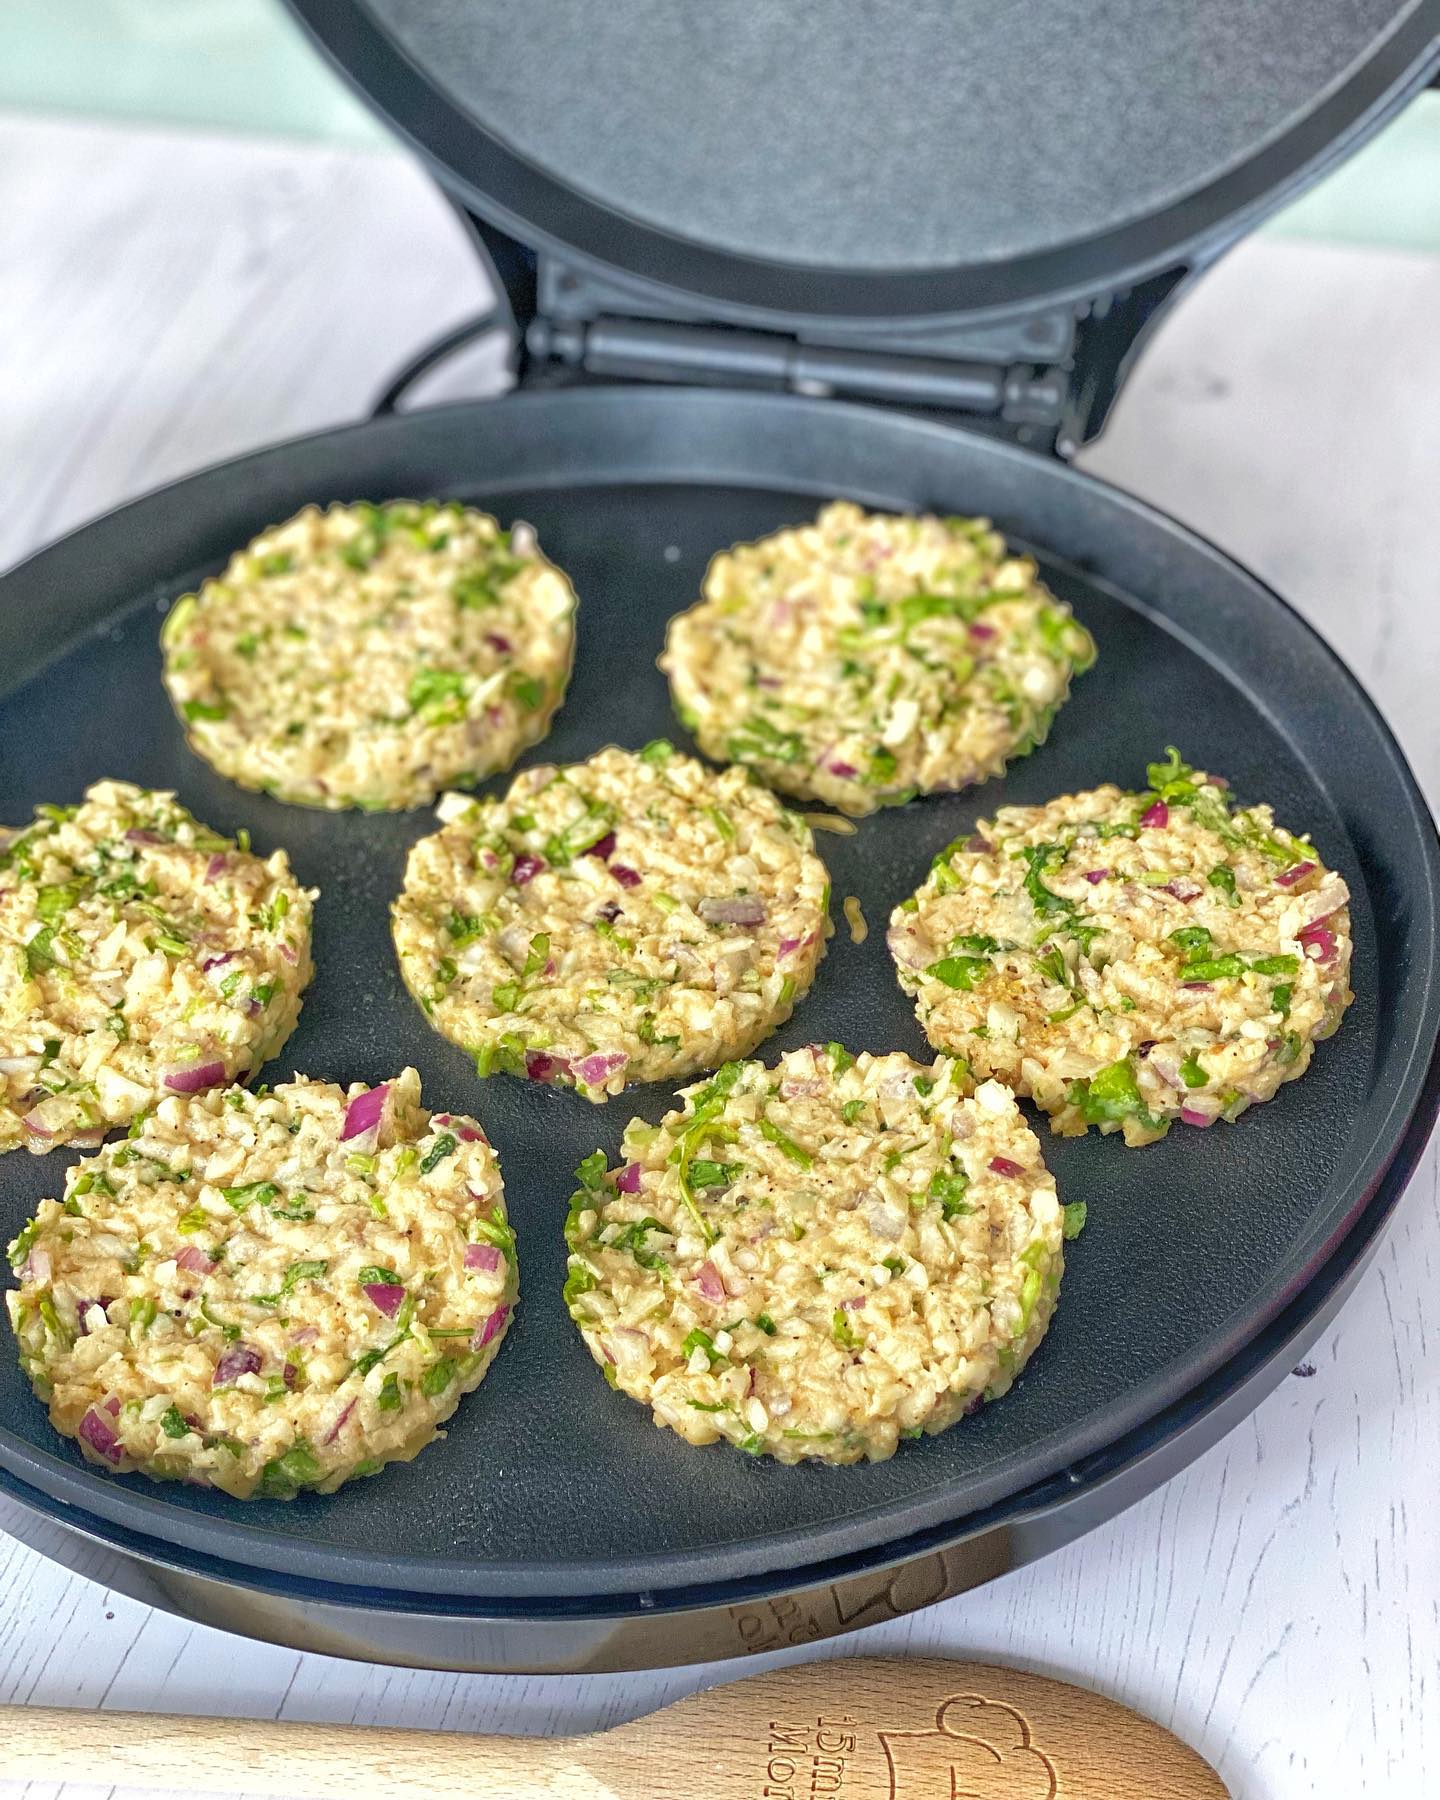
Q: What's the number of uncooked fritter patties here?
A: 7